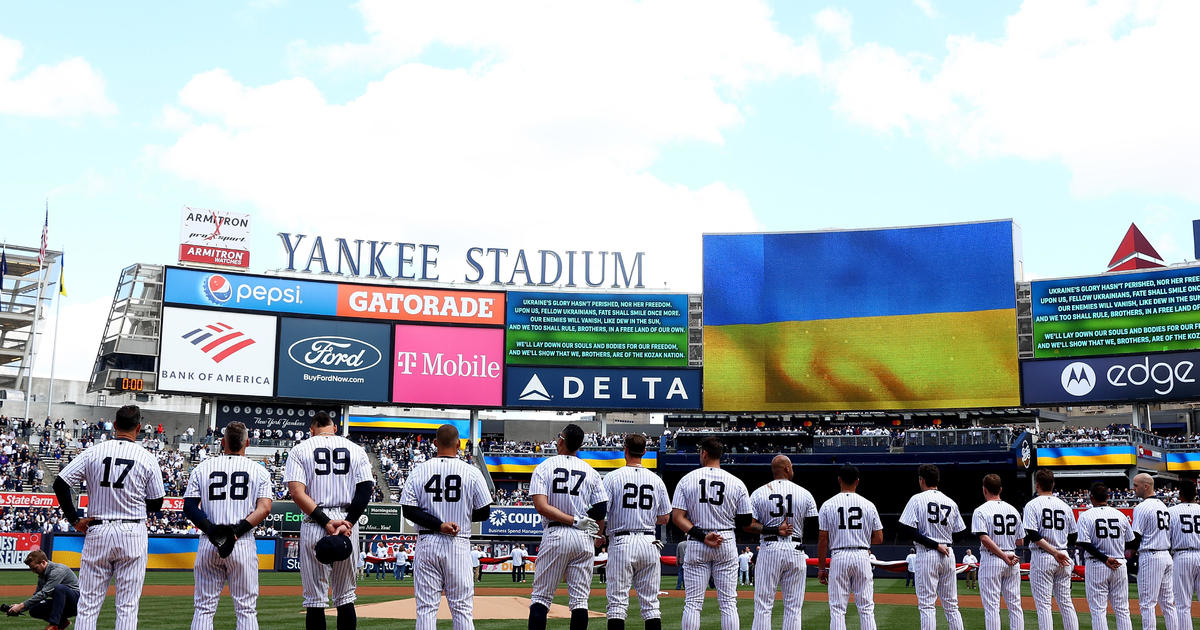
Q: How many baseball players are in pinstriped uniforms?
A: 15